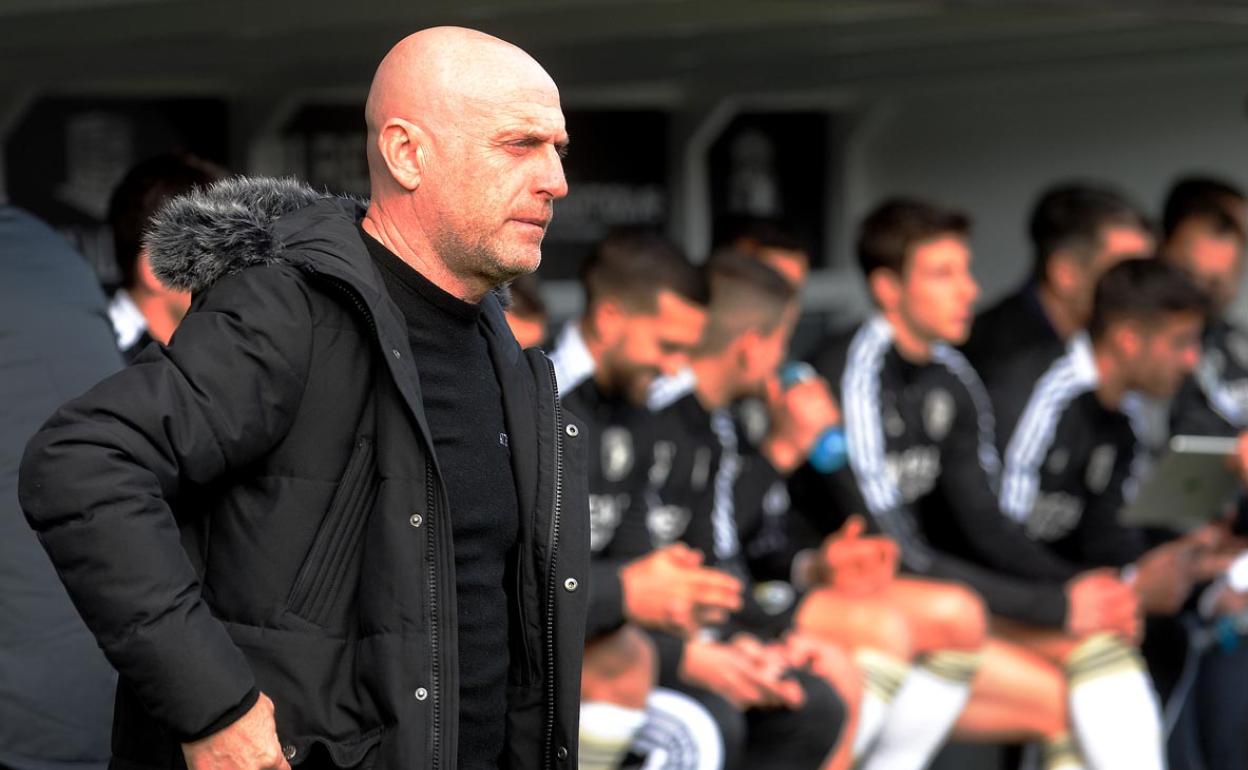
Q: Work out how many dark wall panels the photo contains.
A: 4